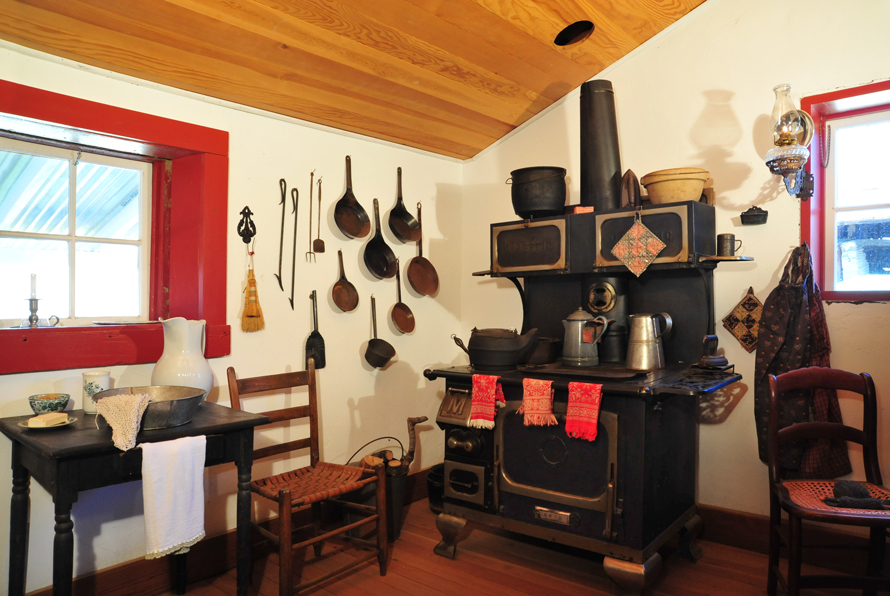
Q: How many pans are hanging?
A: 7